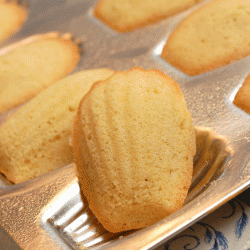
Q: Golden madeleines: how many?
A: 7